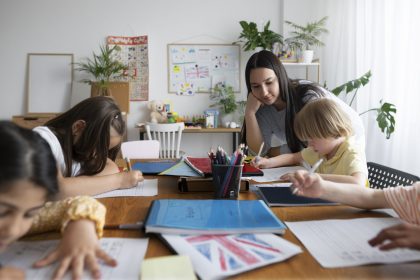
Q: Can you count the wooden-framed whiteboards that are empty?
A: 1